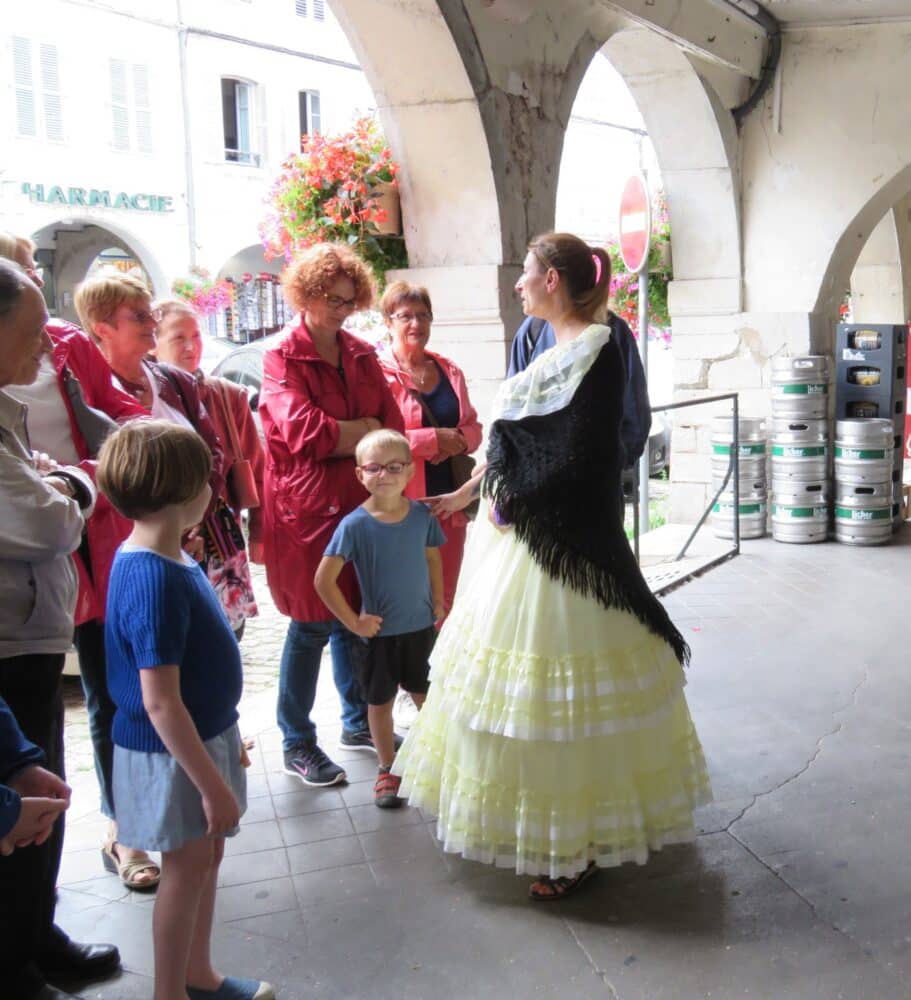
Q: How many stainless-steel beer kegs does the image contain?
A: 7